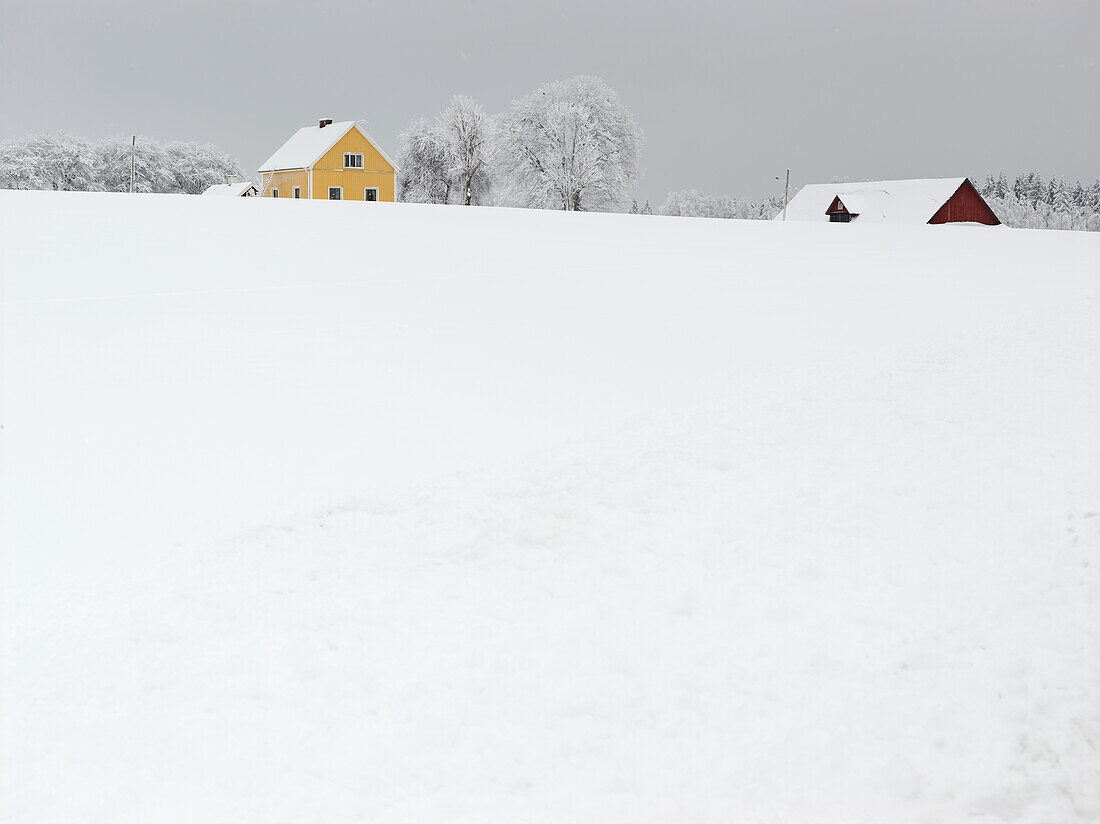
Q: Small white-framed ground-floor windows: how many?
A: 4